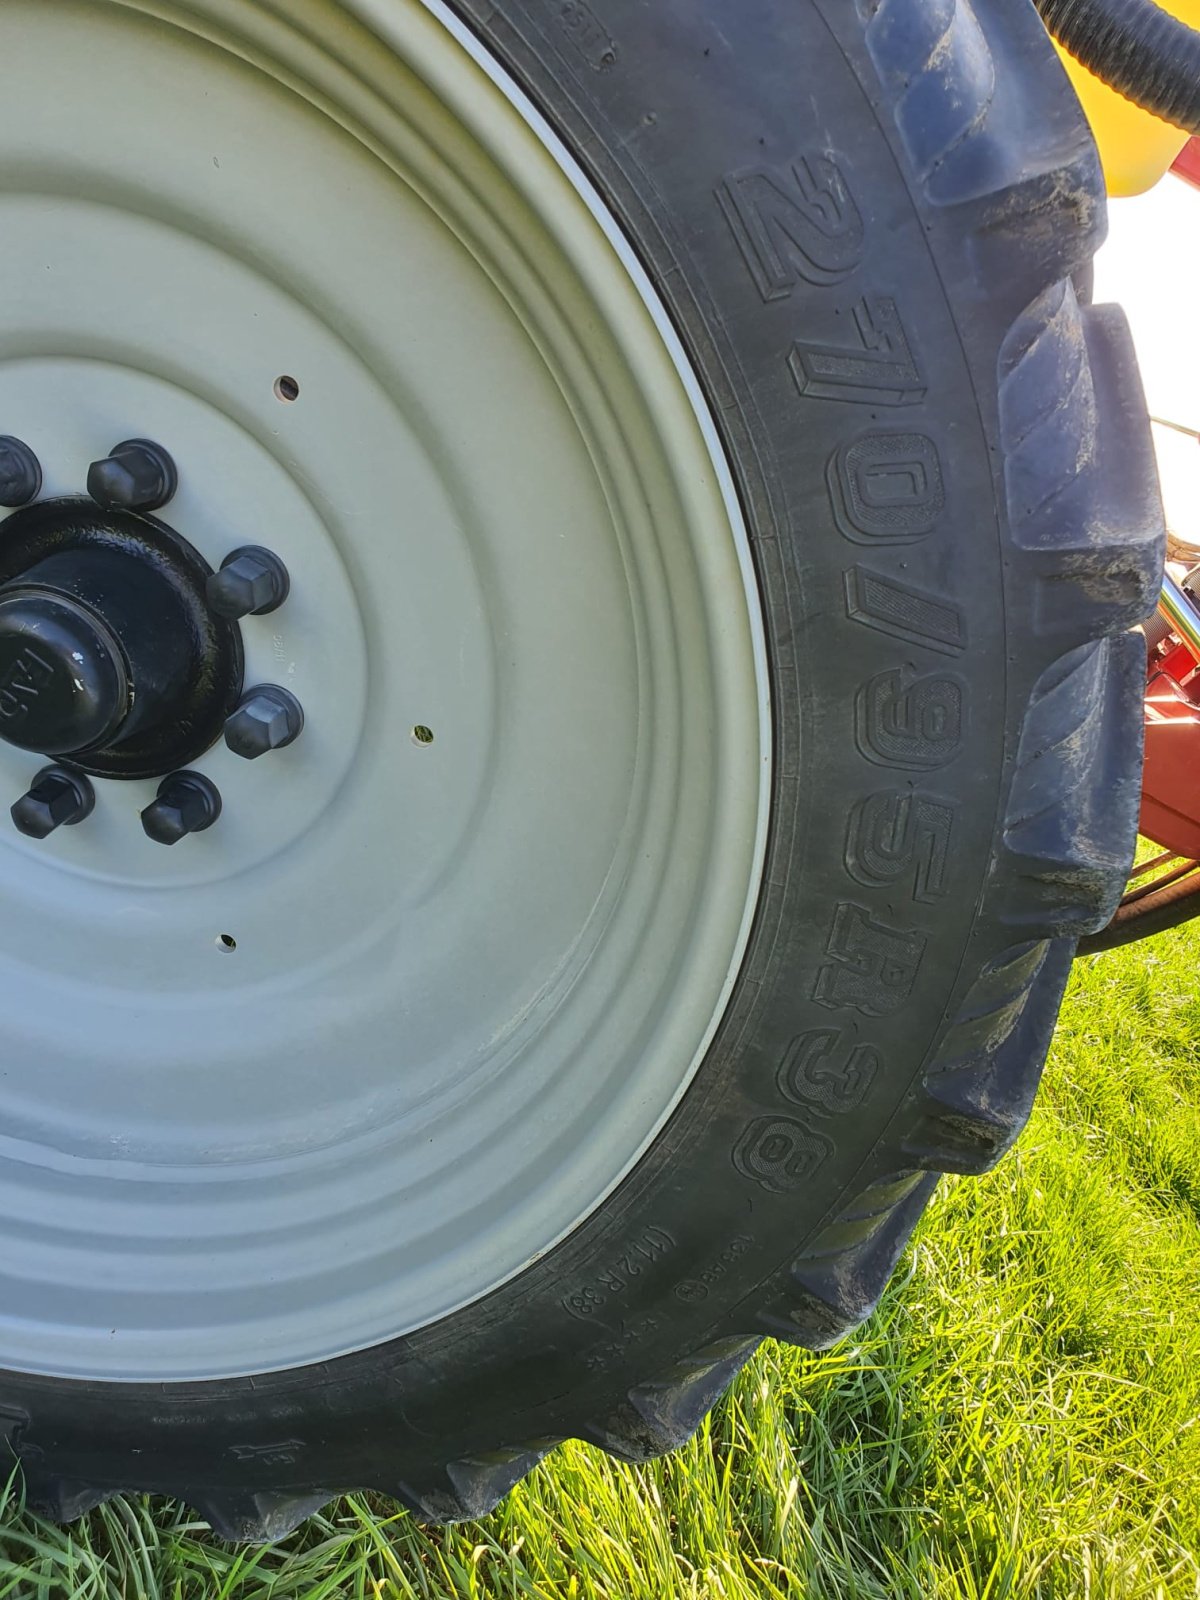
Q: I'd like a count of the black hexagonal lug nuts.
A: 6